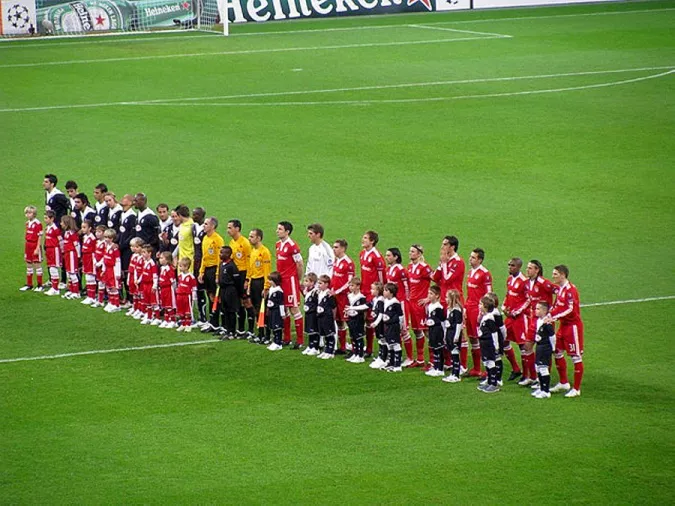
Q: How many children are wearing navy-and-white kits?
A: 11